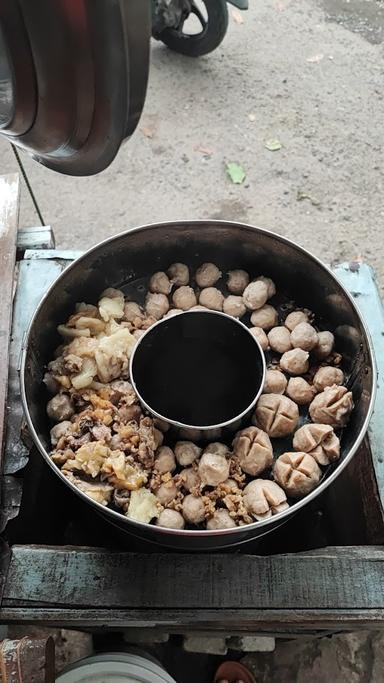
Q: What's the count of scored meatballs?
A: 6